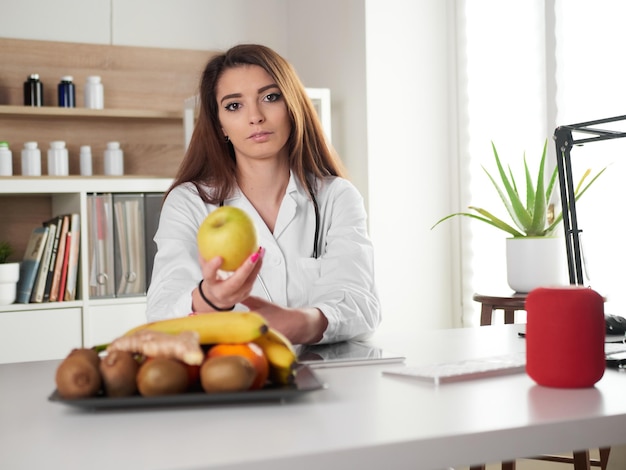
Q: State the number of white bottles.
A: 6